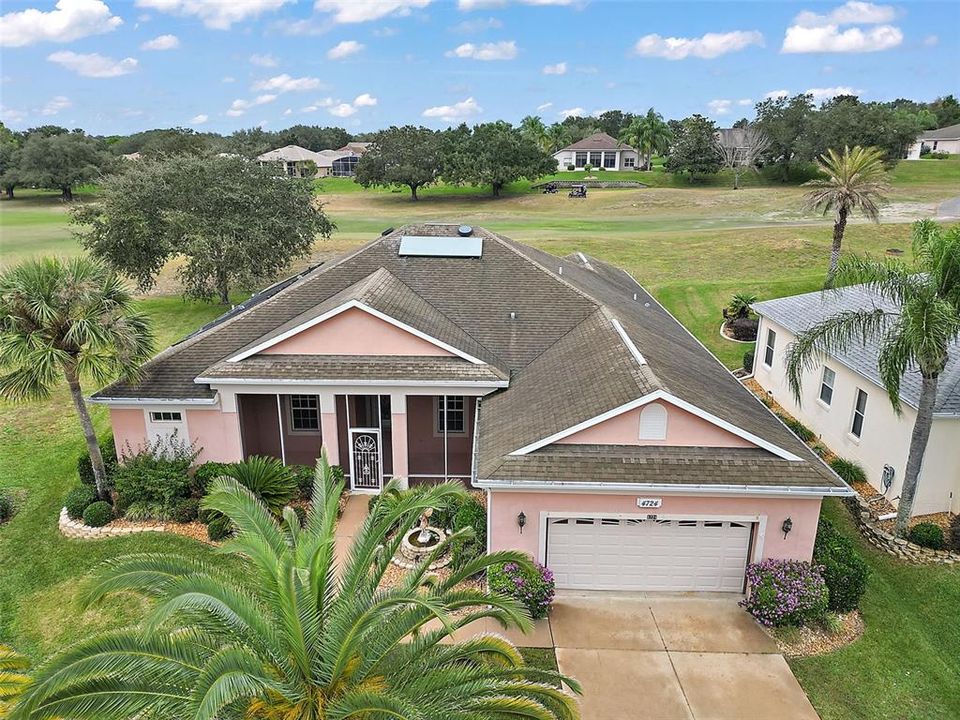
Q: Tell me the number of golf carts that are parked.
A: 2